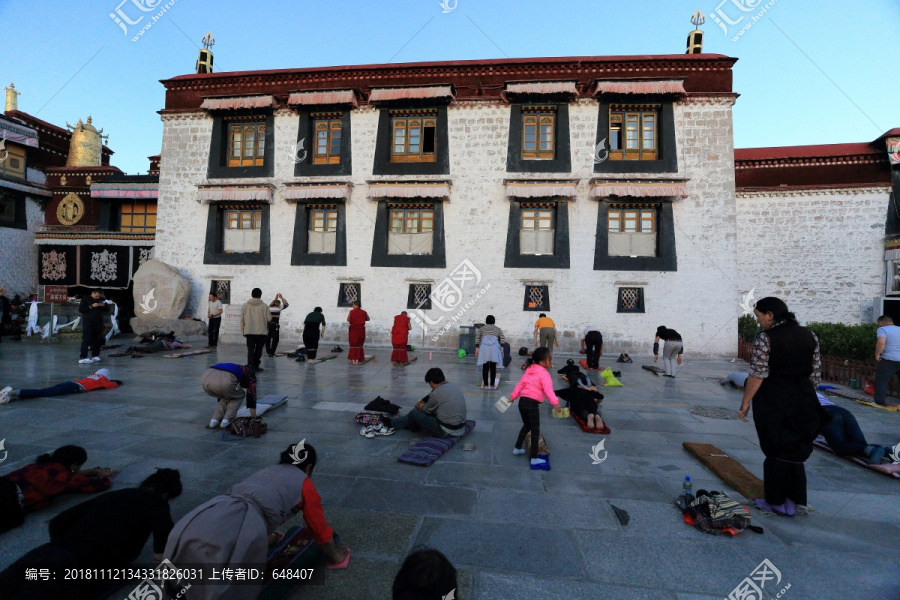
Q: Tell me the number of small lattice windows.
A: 5